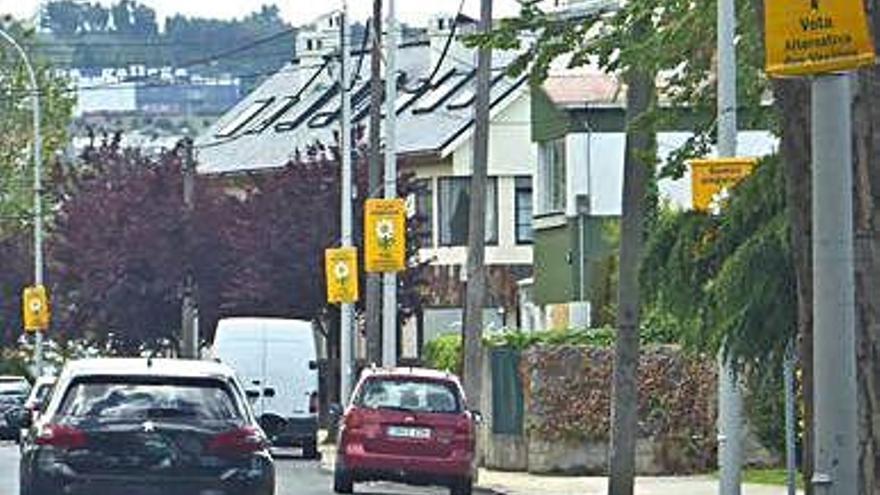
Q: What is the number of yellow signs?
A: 5